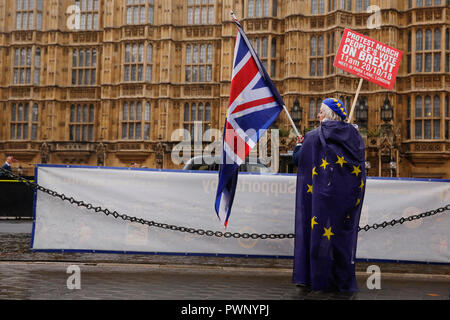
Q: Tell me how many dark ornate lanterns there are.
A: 3